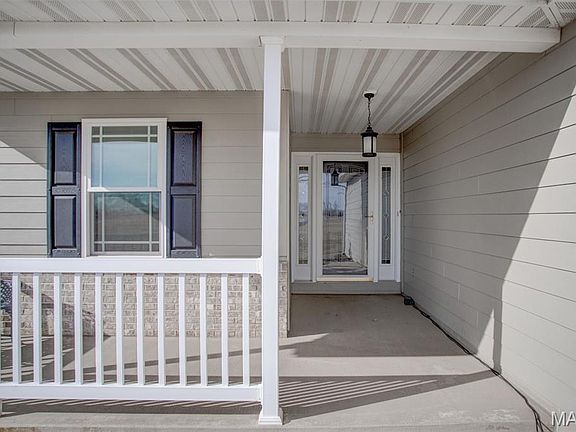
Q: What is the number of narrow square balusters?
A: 12